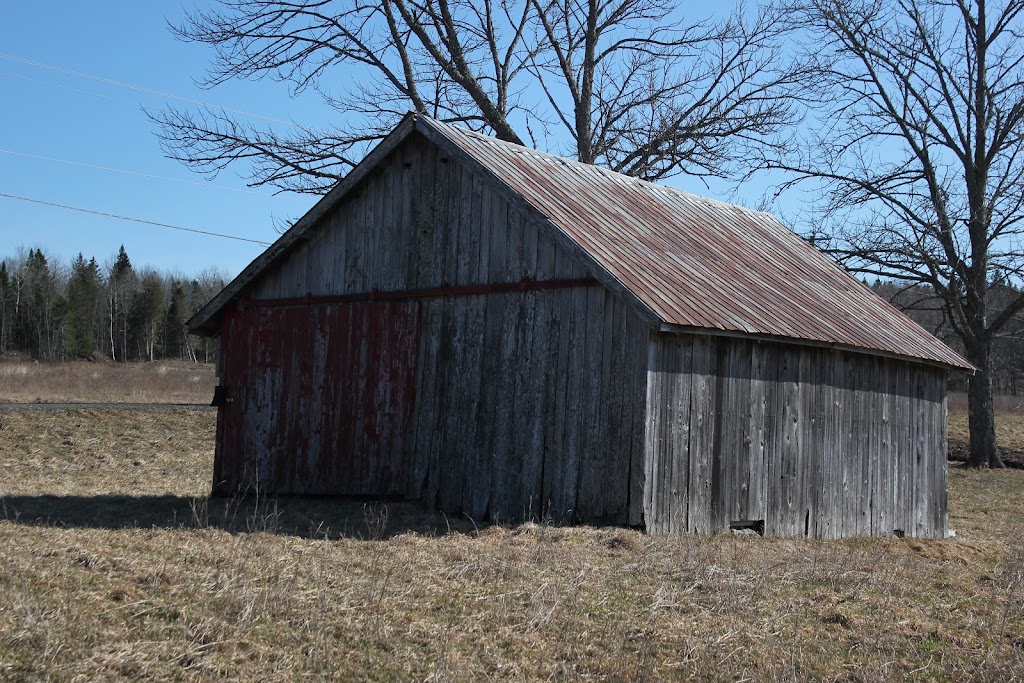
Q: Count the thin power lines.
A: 4